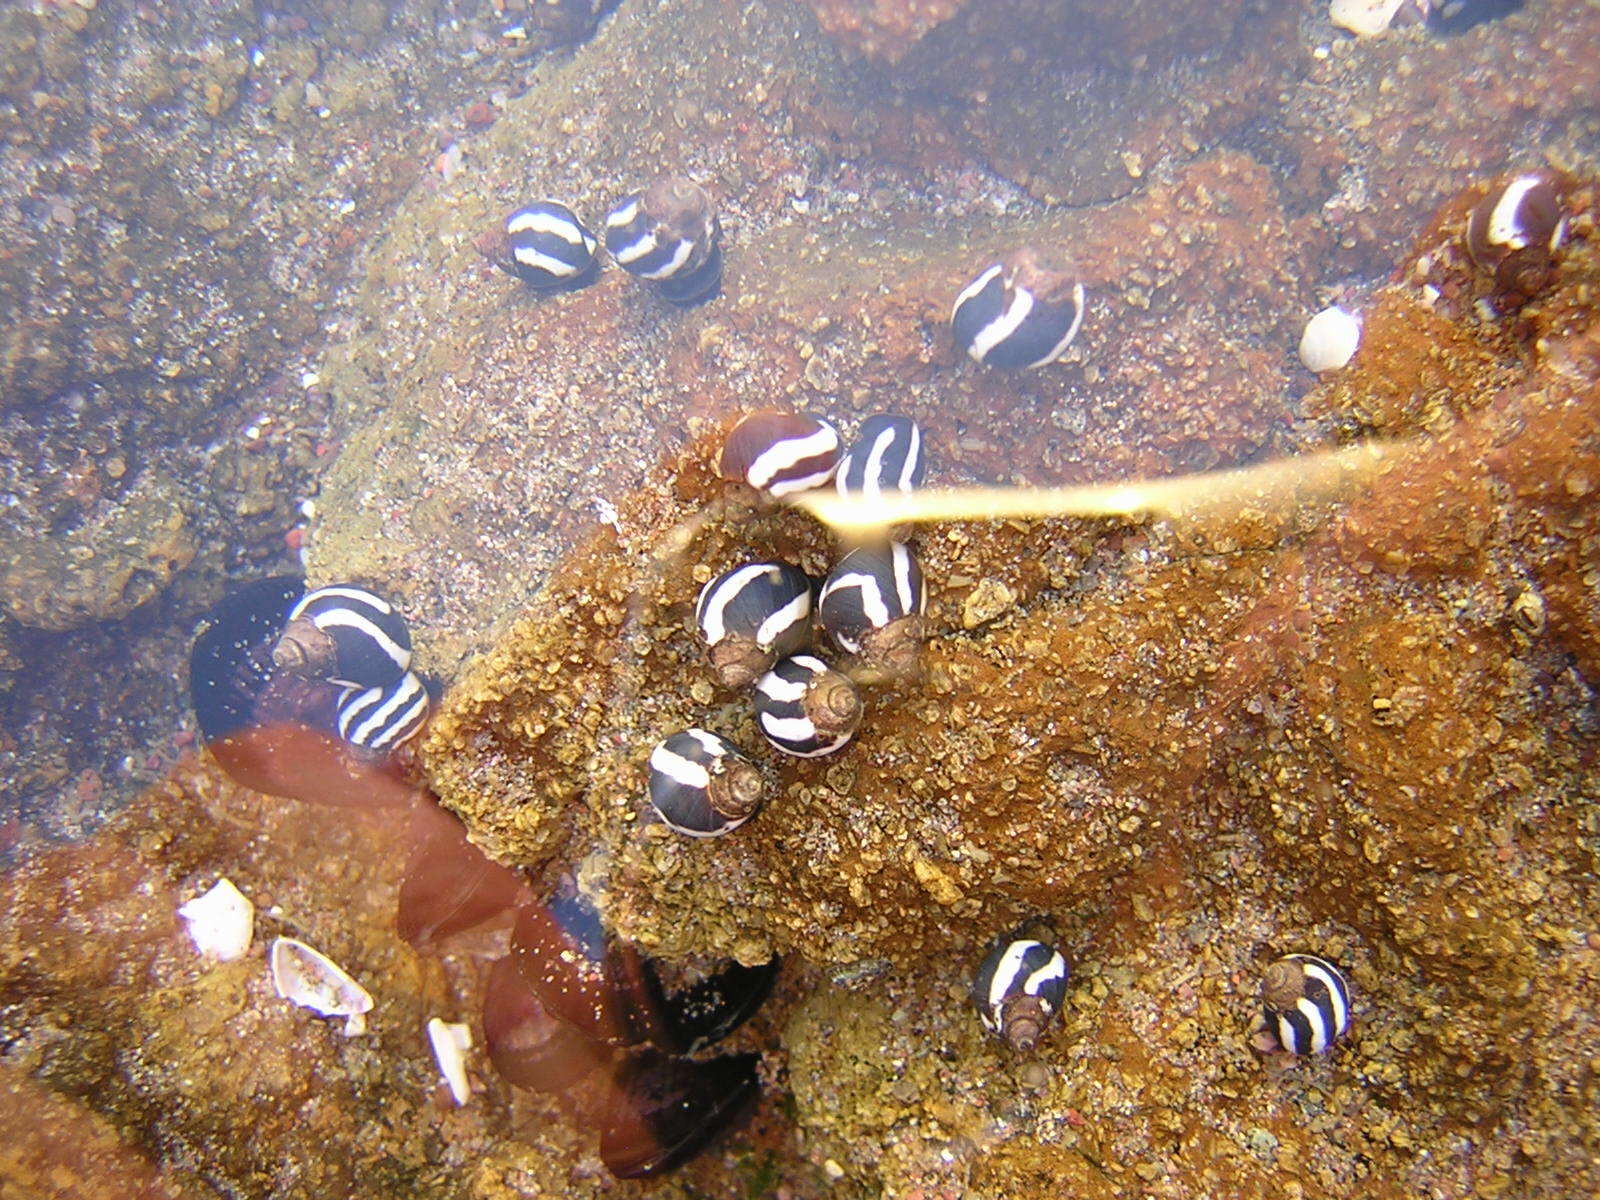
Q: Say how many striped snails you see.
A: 14